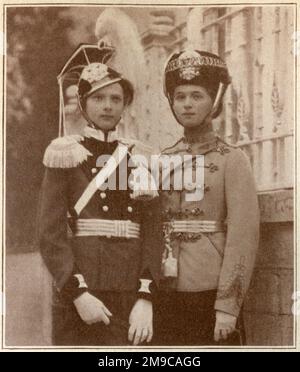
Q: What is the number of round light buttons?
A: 4